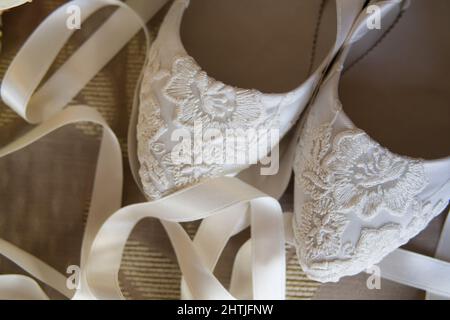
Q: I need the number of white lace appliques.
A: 2